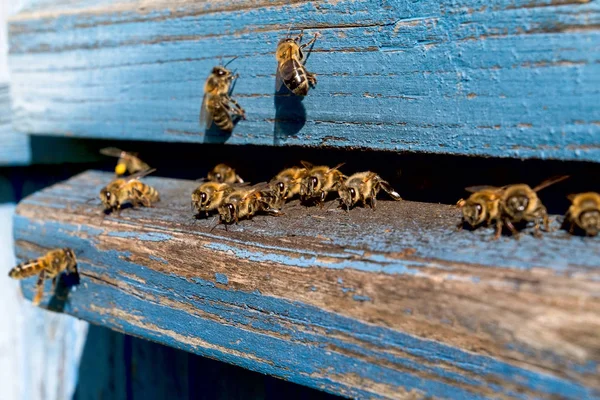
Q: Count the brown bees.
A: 14